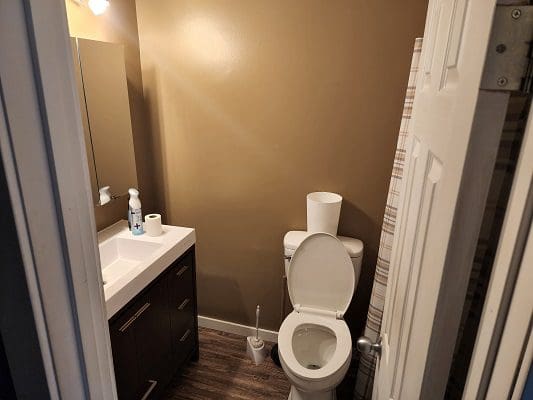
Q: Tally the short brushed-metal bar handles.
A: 3